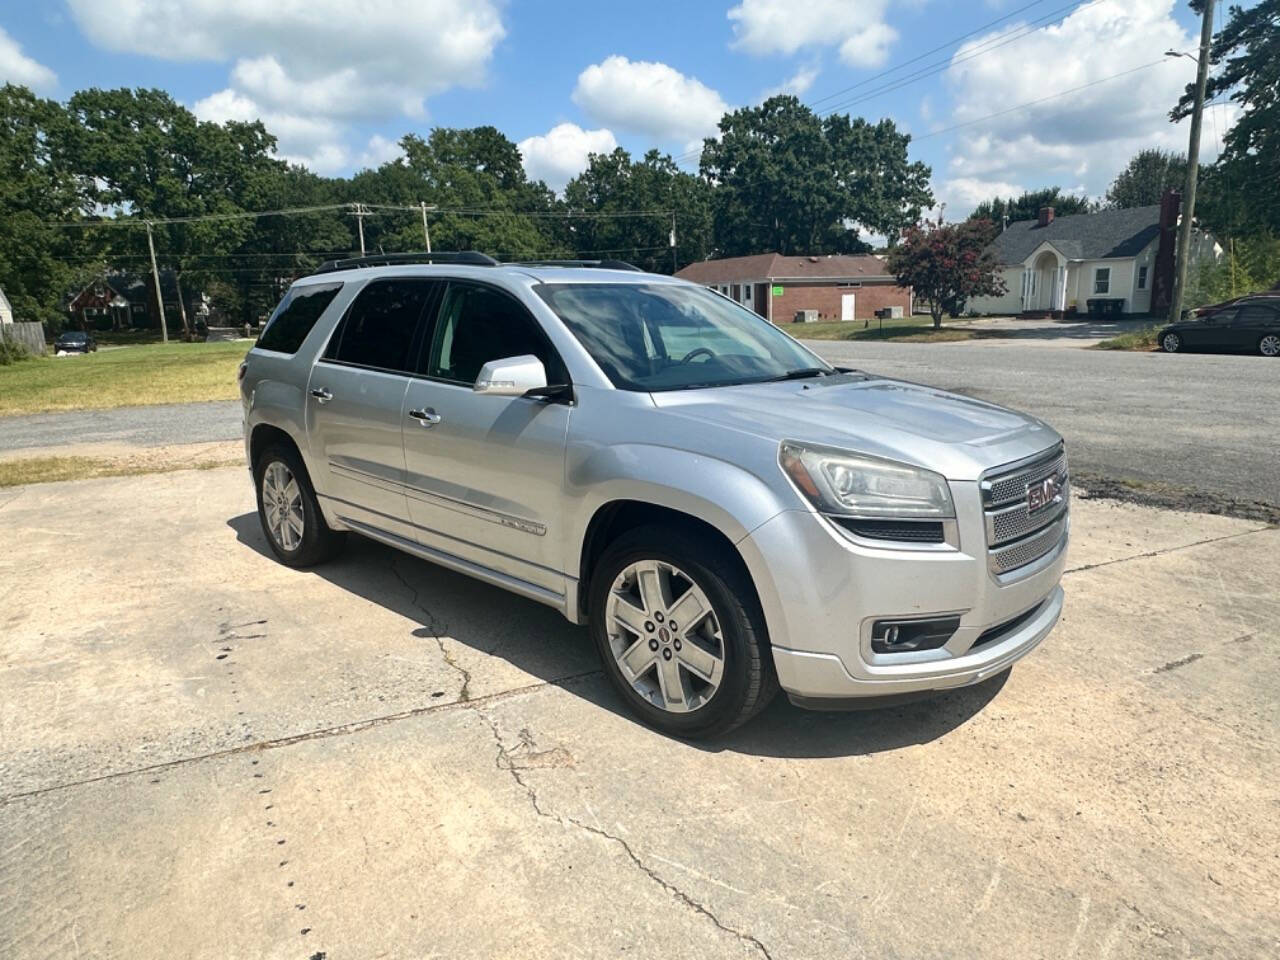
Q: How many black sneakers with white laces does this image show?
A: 0